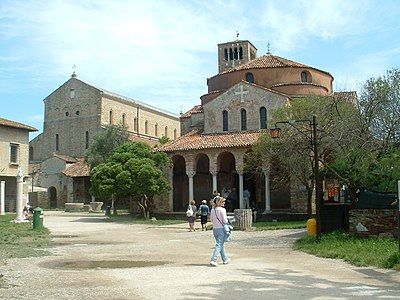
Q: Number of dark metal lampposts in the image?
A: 1